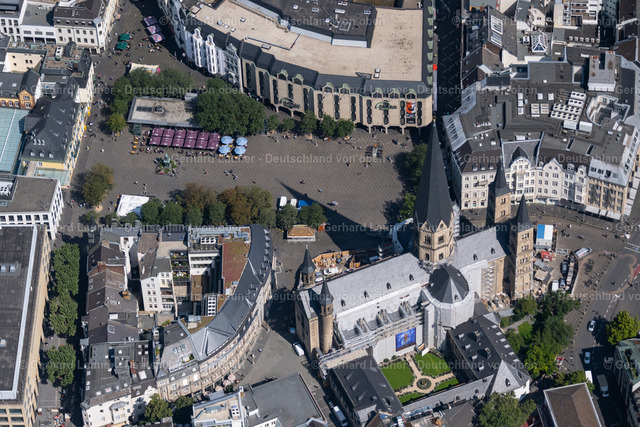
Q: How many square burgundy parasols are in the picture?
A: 12